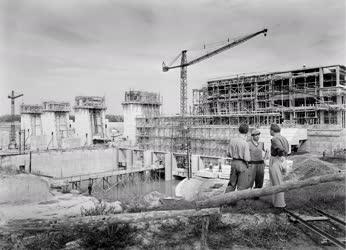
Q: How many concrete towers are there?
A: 4